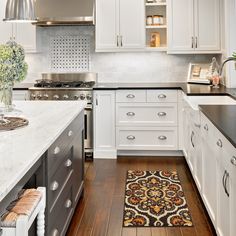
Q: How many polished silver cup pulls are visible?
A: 15